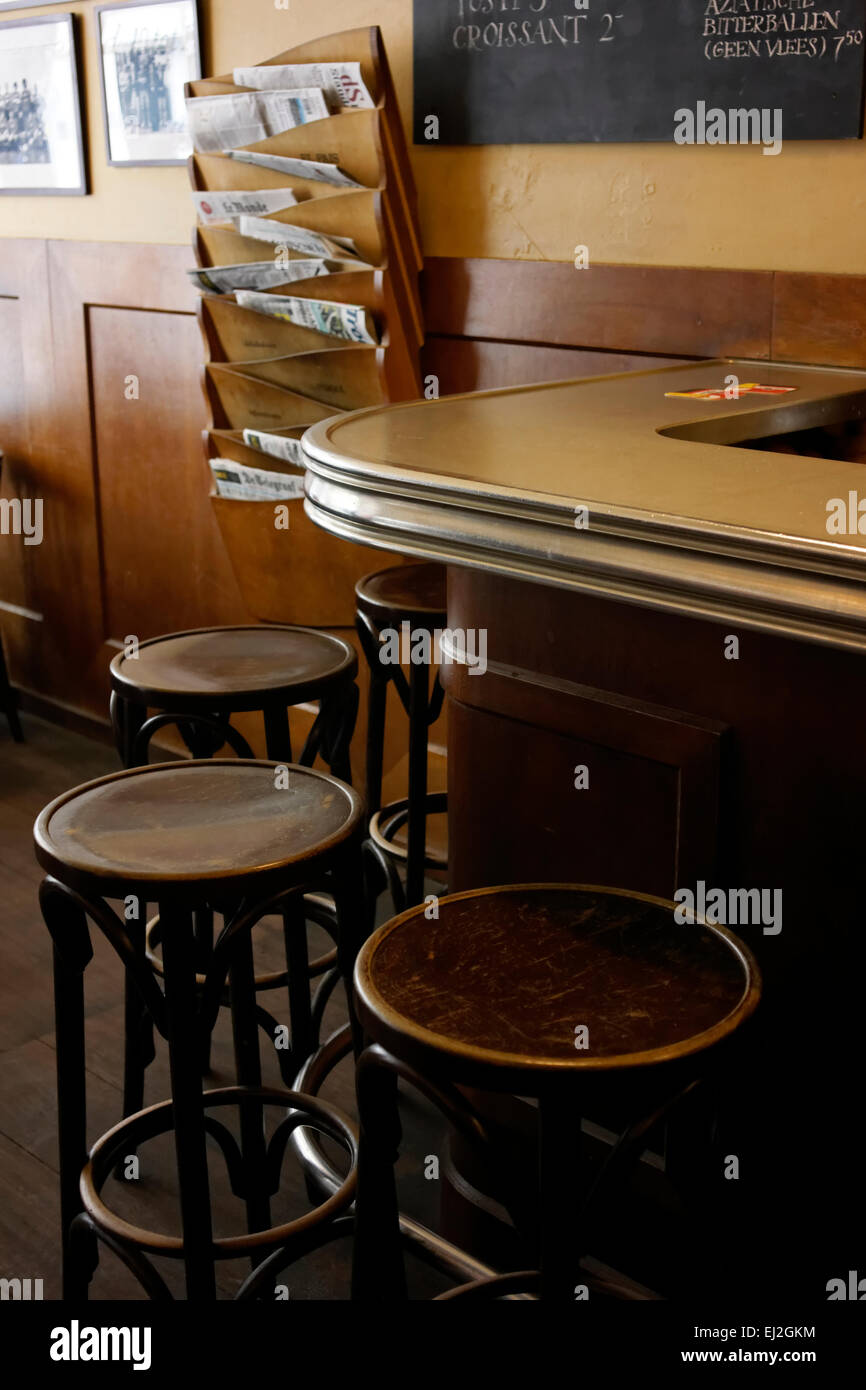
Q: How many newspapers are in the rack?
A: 9